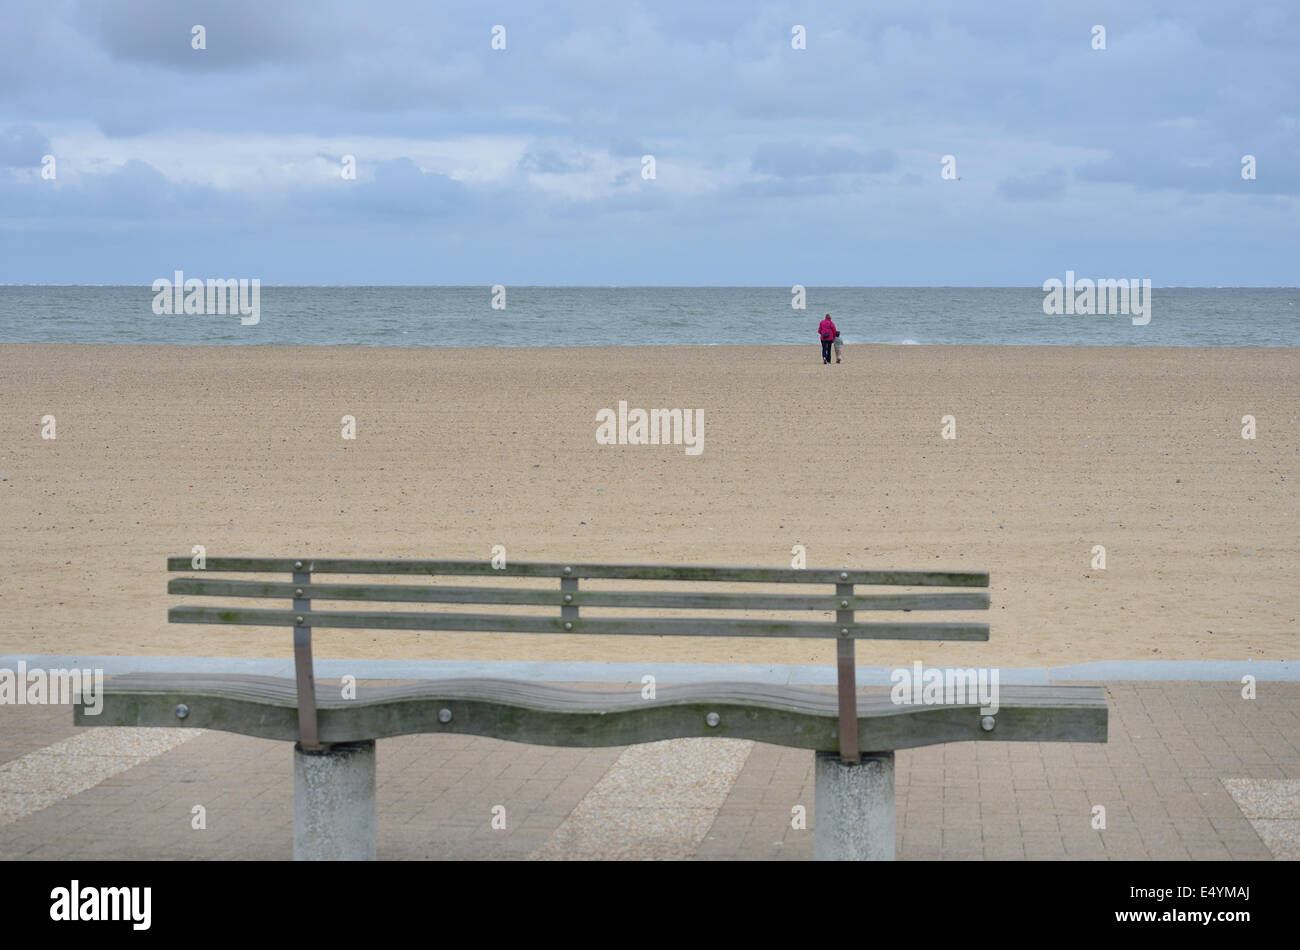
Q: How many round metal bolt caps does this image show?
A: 13